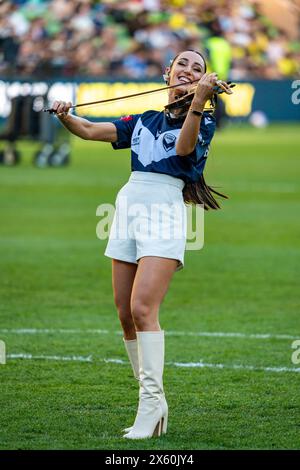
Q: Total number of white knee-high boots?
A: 2